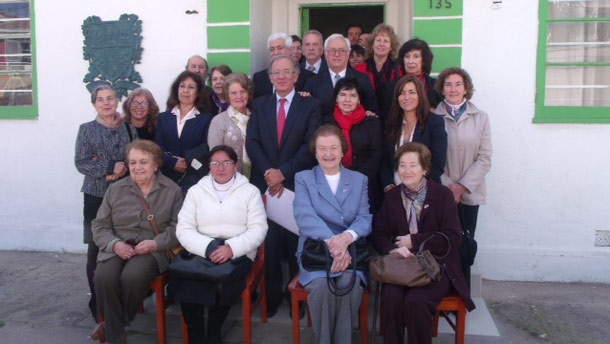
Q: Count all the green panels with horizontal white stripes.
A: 2